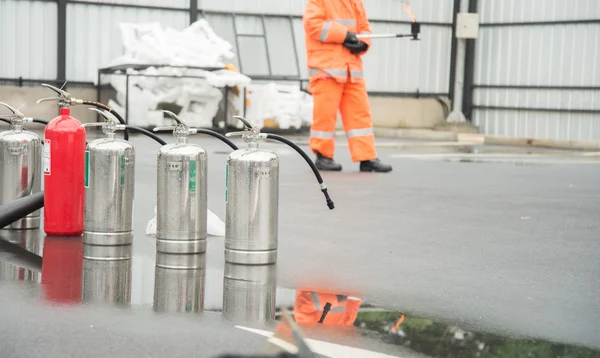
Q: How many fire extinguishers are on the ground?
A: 5